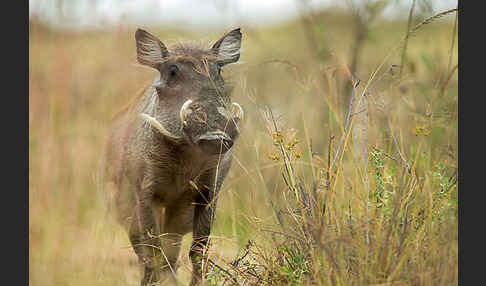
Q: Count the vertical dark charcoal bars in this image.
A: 2